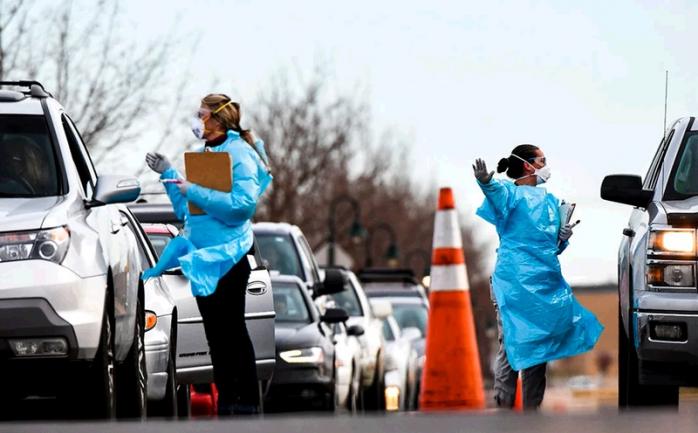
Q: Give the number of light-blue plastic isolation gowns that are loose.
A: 2